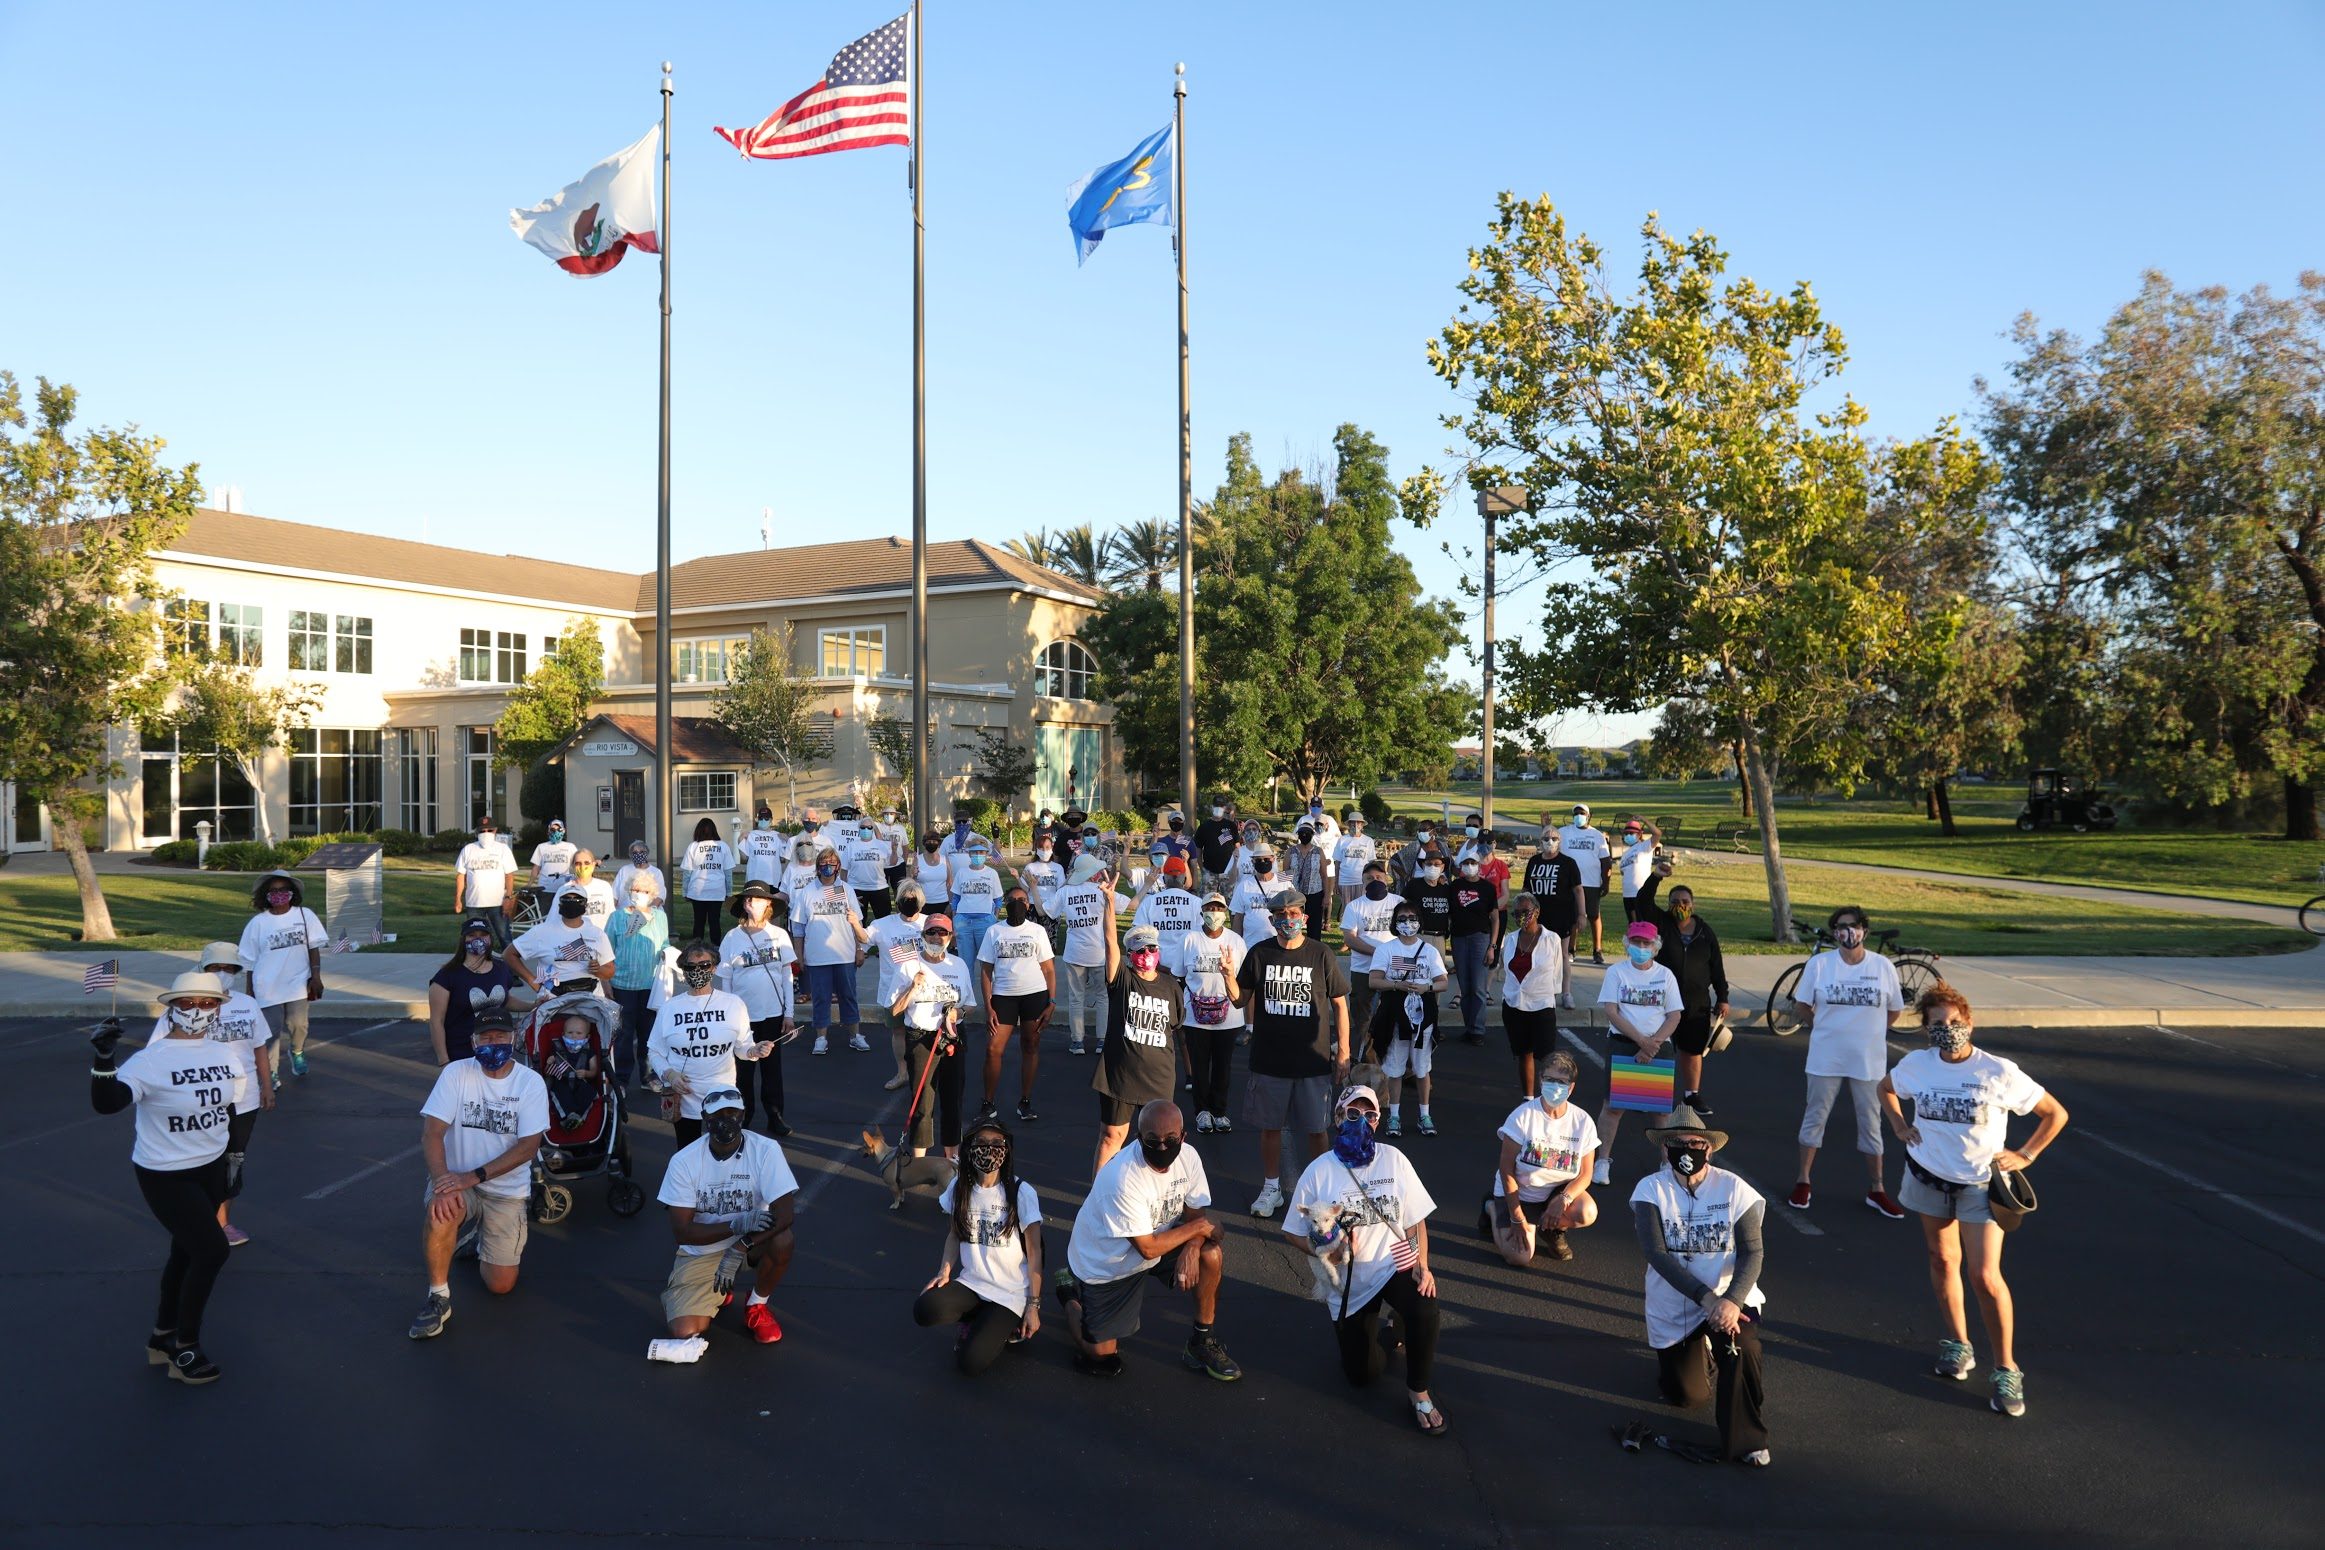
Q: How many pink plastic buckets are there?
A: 0